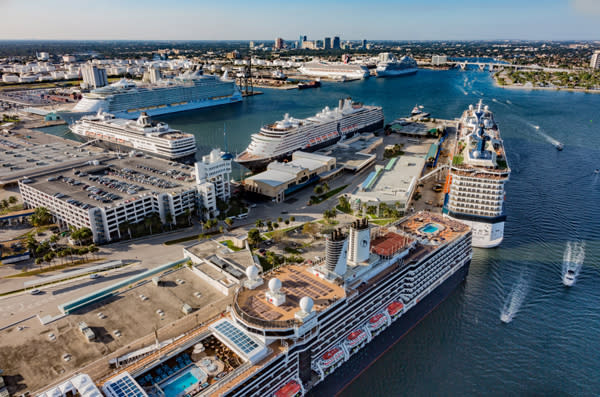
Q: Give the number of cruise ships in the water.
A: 7